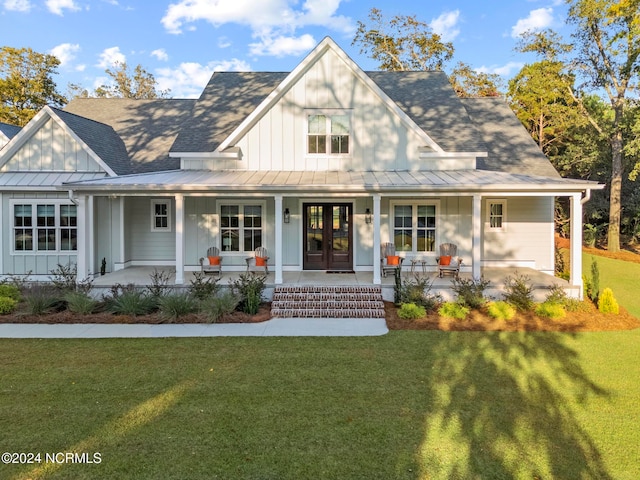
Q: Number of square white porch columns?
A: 6